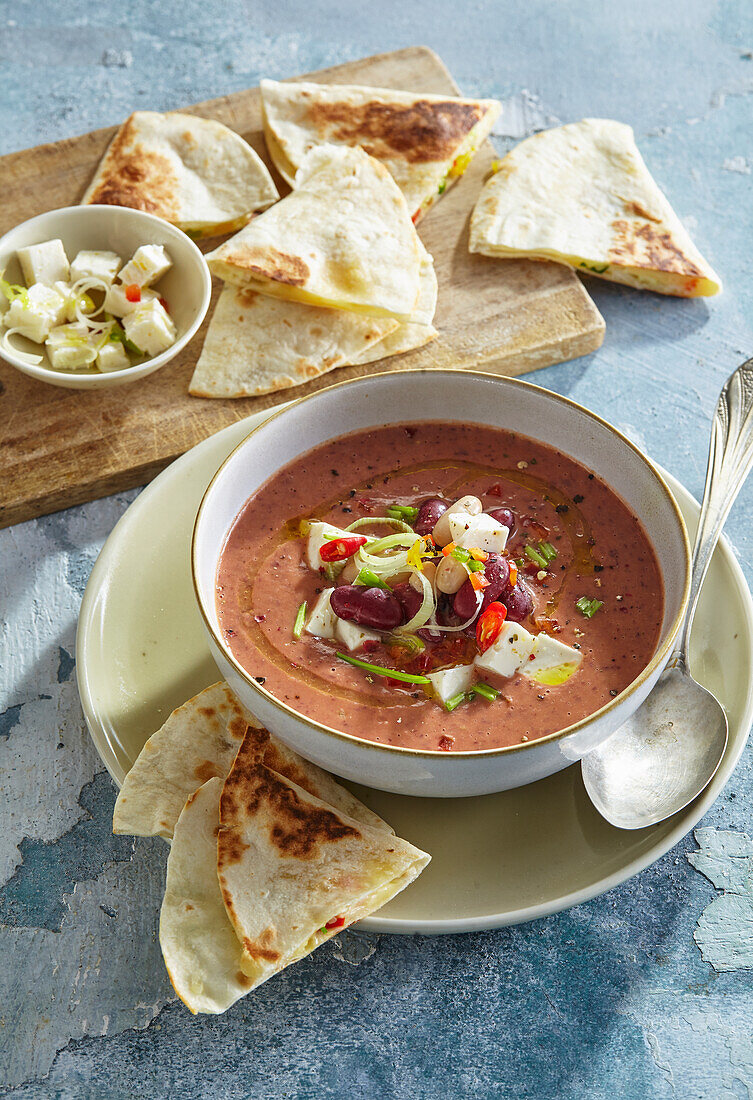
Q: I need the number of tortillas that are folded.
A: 7